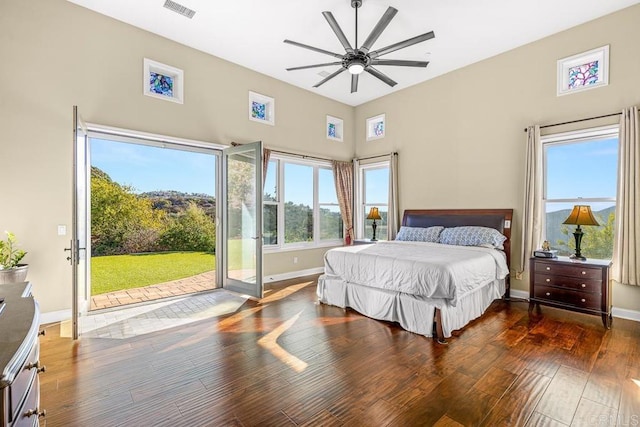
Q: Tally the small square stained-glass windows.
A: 5